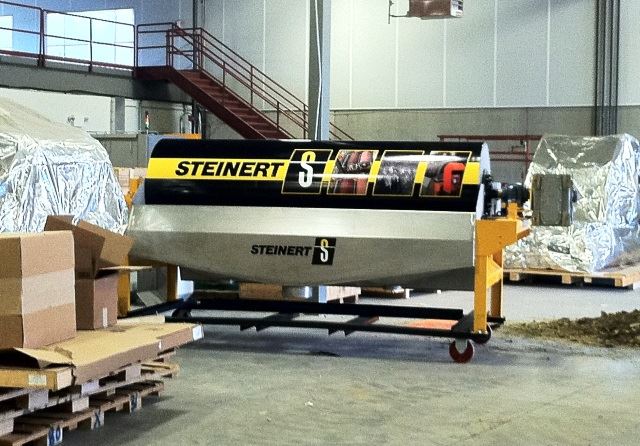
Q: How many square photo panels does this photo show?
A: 3